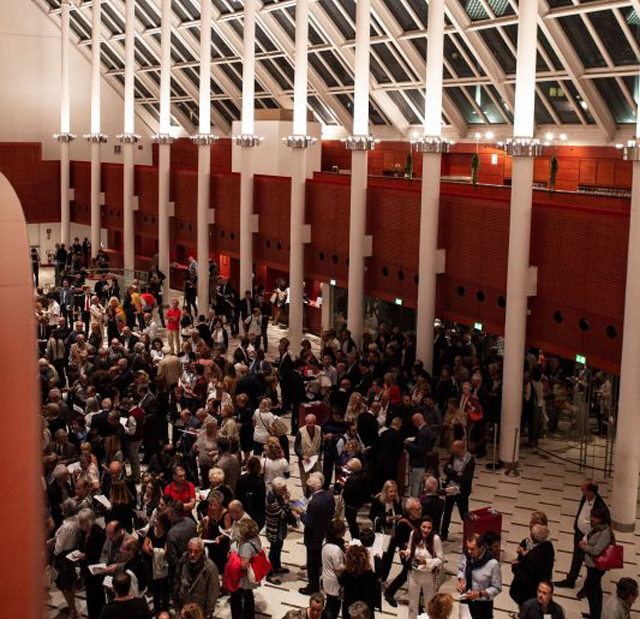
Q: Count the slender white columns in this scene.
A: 11